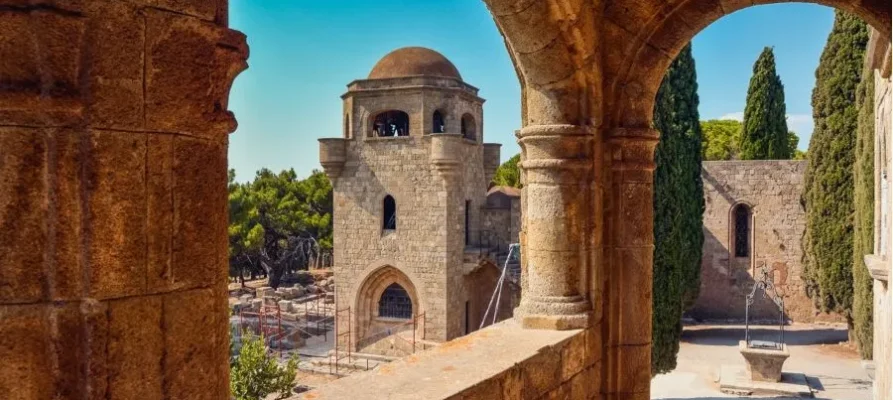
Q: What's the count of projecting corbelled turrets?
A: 3